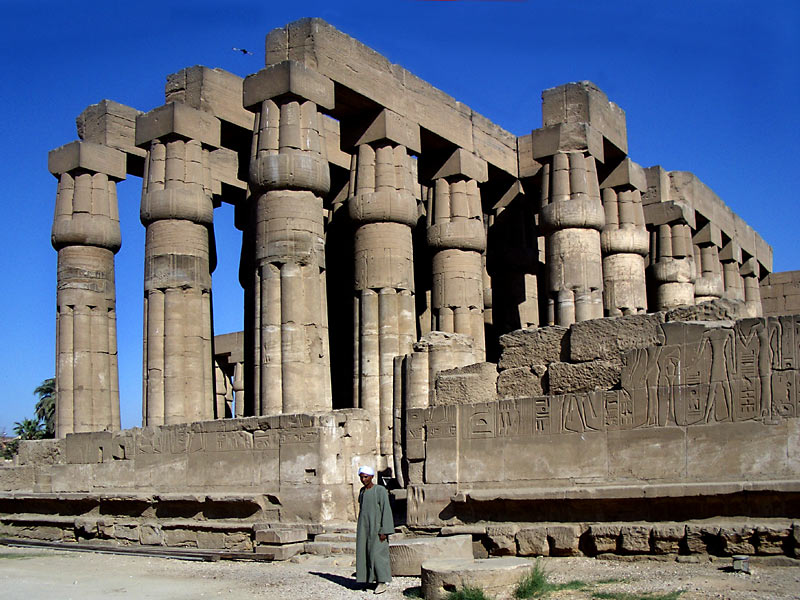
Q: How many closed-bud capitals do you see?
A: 11